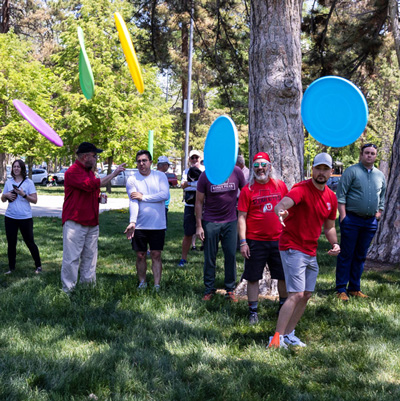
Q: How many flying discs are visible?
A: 5